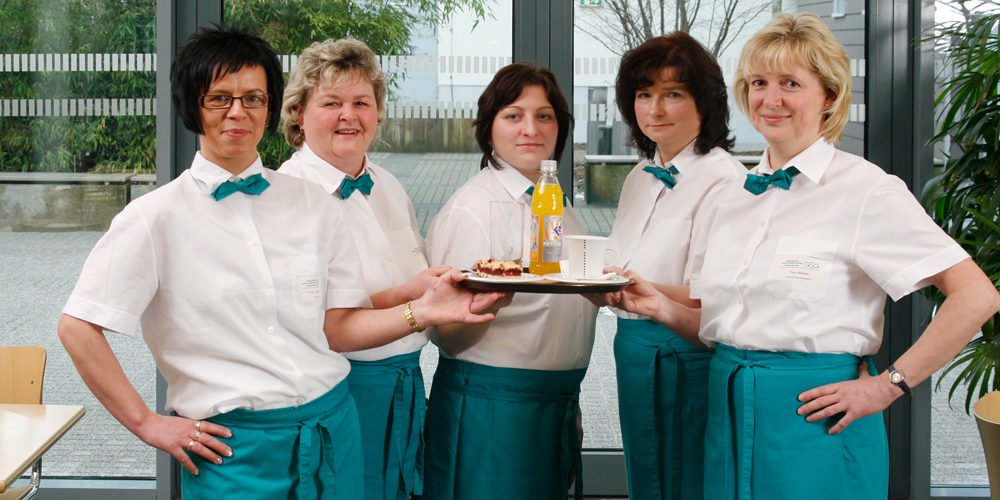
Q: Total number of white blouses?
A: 5